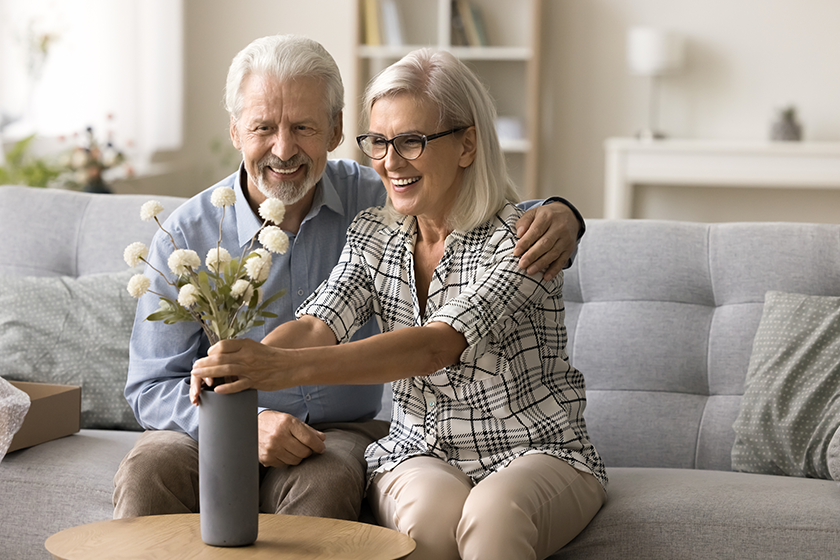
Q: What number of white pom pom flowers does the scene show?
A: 11